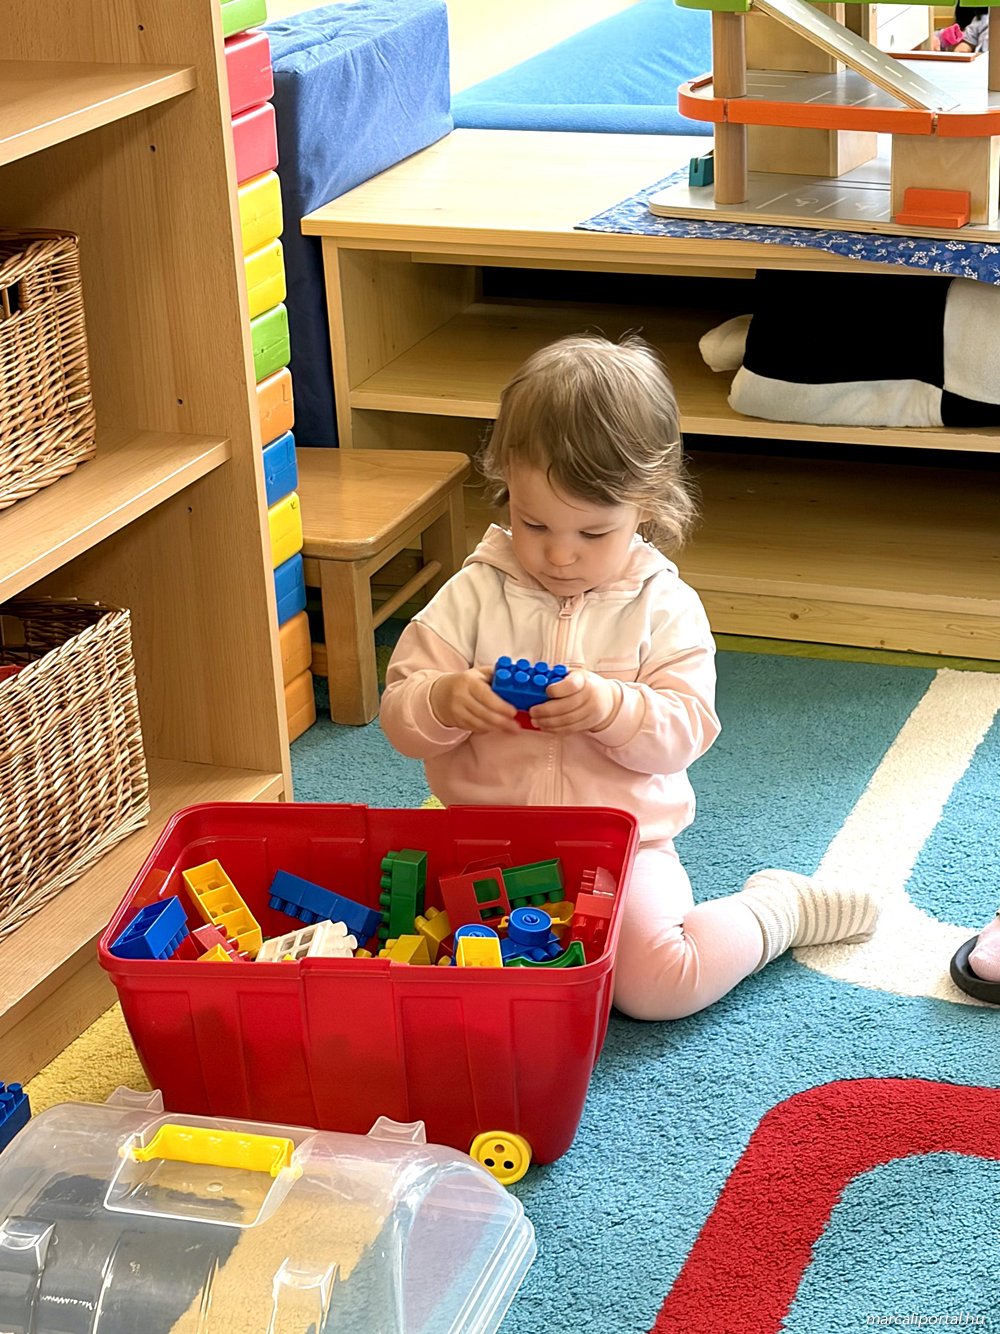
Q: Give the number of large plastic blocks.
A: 12